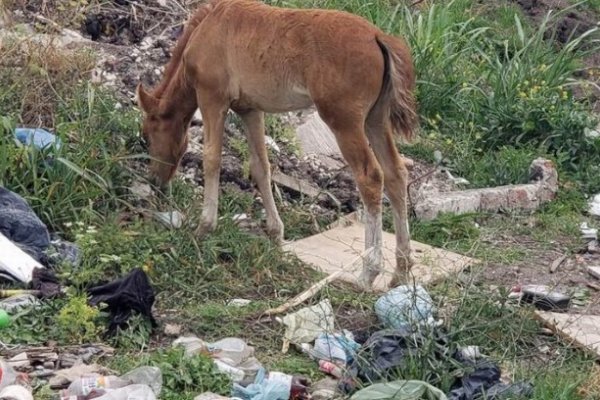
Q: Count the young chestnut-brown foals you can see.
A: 1